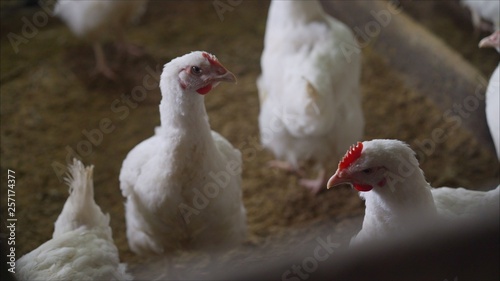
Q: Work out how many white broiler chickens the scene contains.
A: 7